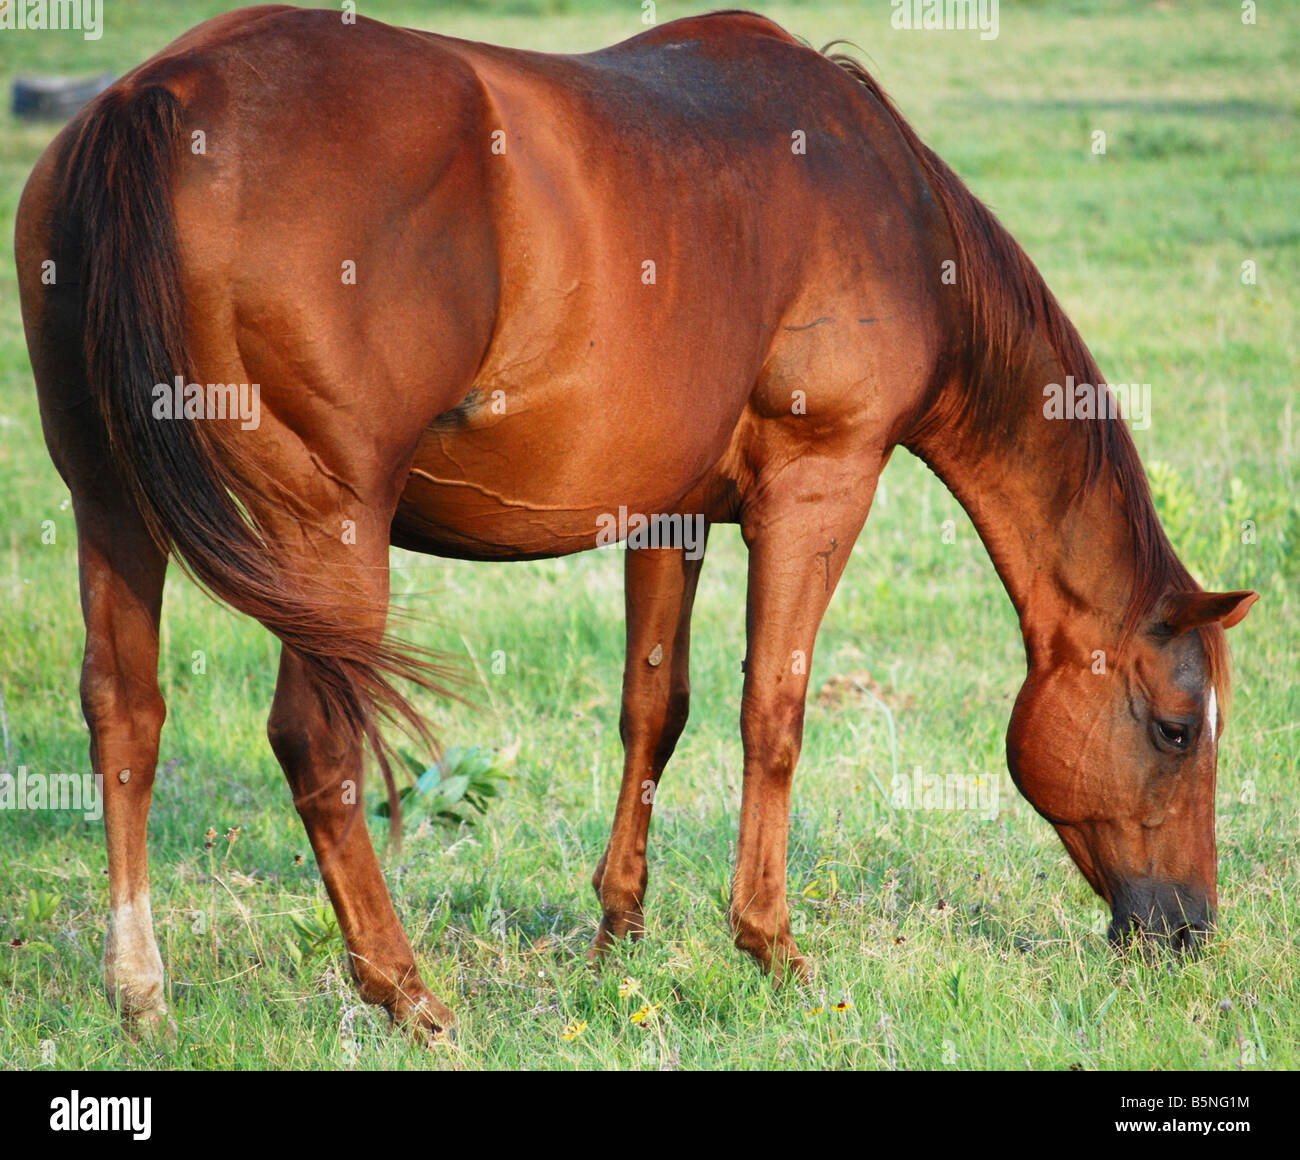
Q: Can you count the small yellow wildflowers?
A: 5